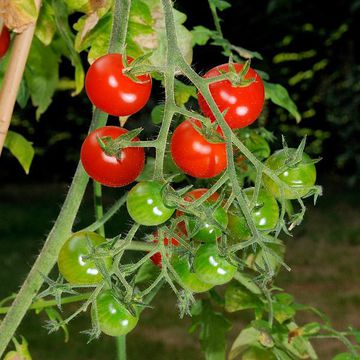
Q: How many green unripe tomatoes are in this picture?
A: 8